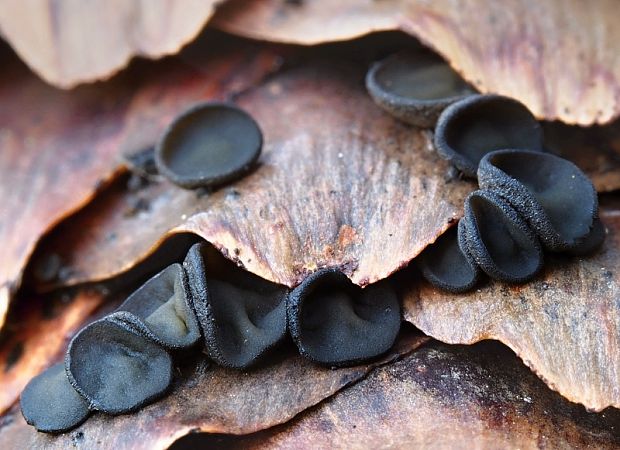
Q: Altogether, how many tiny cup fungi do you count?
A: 11